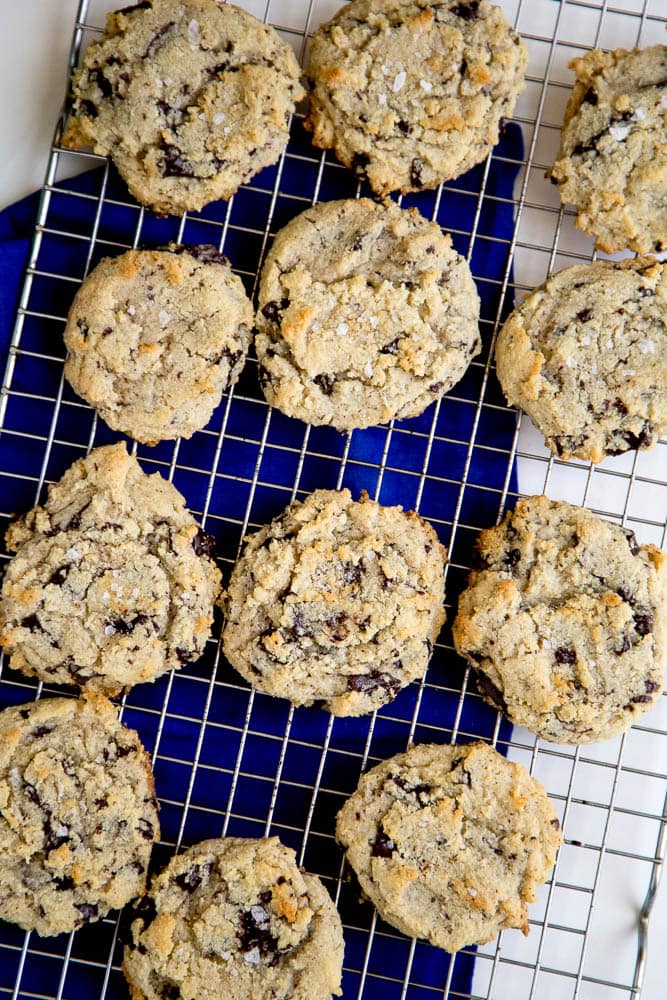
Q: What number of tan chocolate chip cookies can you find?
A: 12